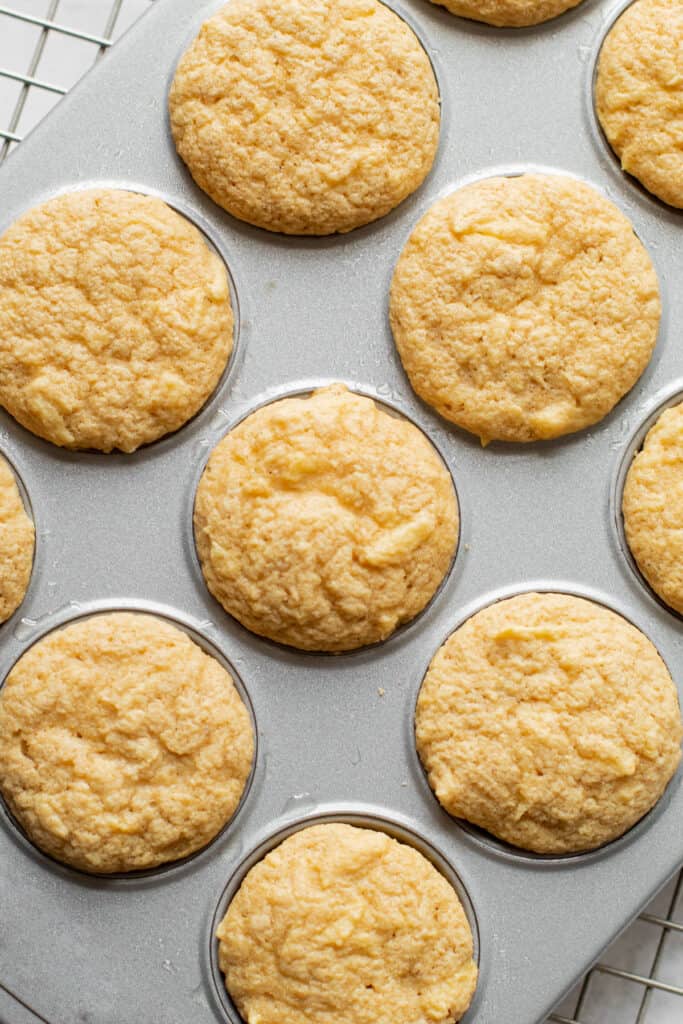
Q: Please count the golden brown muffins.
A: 11